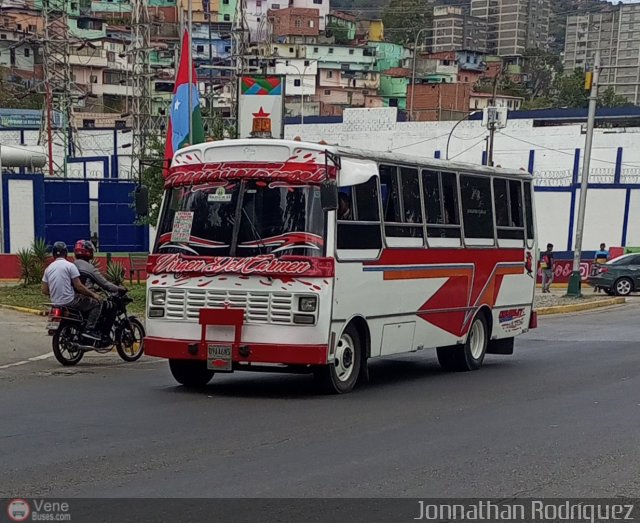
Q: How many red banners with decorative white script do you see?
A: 2